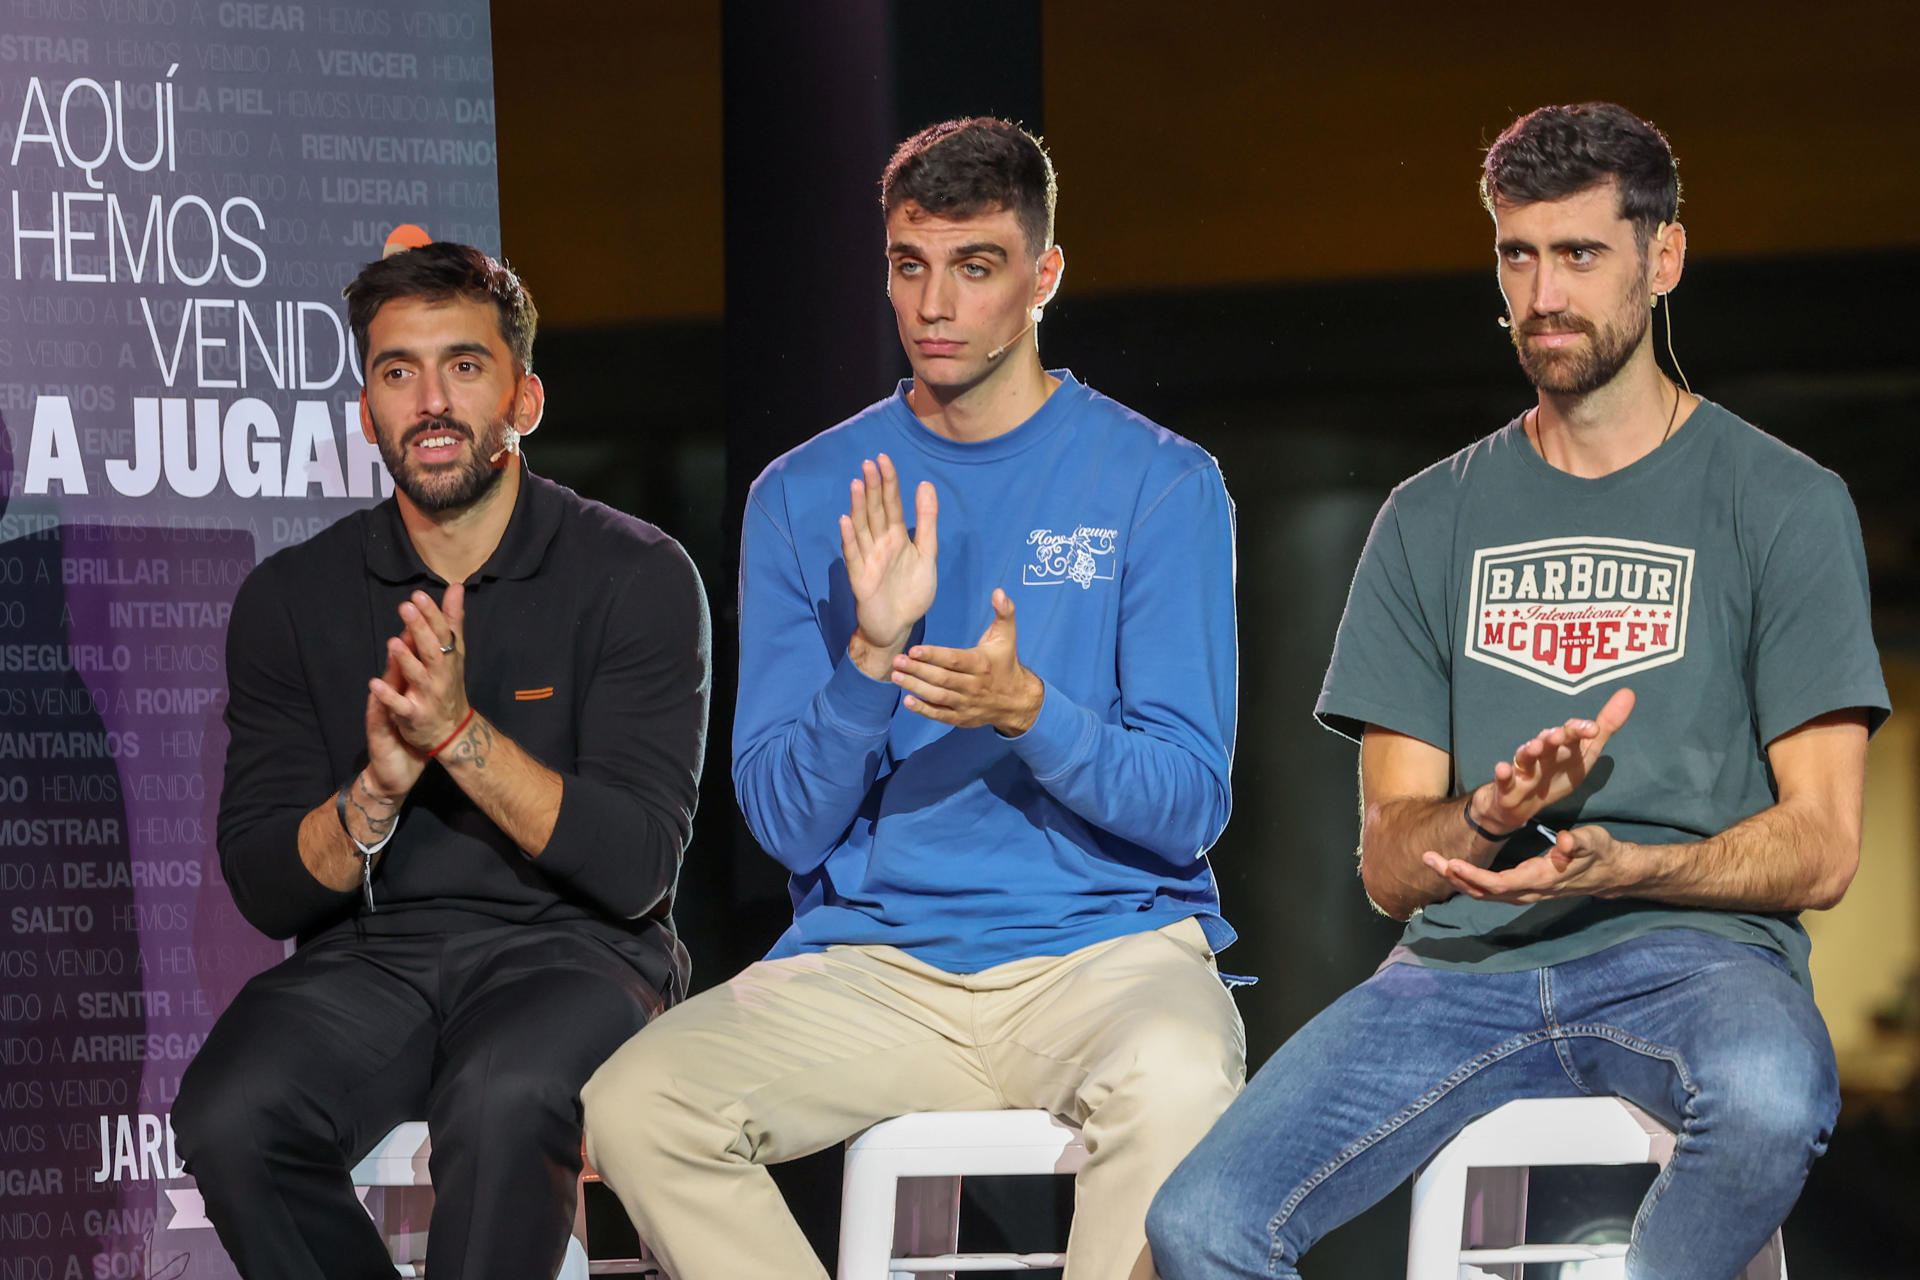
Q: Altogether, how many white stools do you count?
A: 3